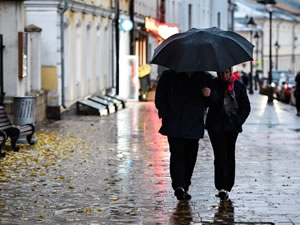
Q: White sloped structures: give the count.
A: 4